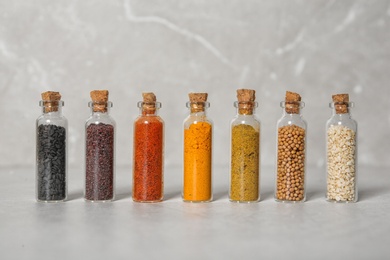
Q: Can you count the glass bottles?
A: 7